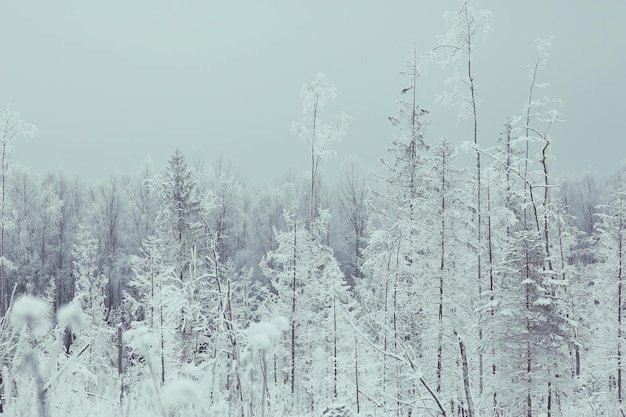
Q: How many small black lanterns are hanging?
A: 0